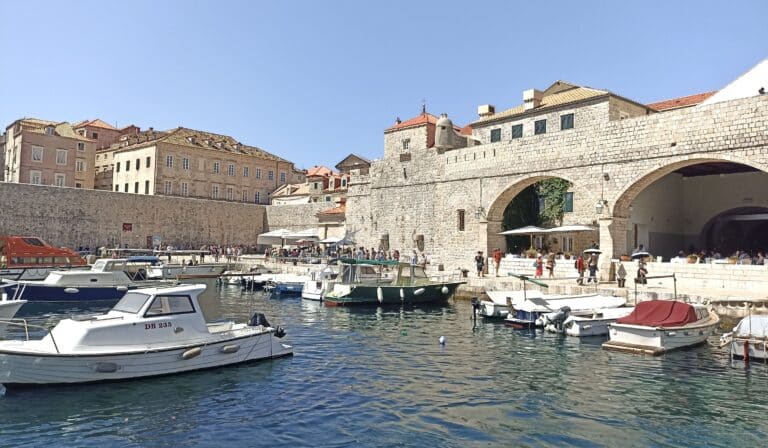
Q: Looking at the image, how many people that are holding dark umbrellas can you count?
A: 2